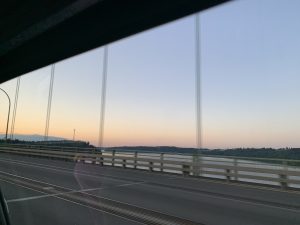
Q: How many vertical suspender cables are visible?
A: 4